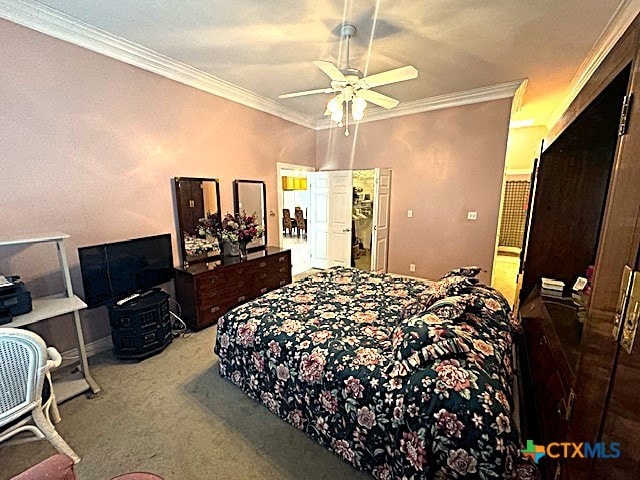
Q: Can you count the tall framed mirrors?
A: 2